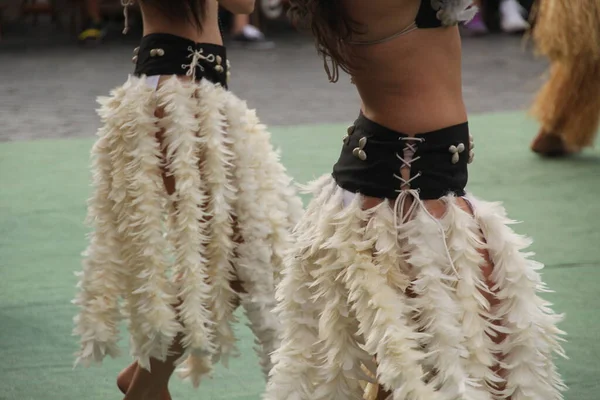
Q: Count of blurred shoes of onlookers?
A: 4